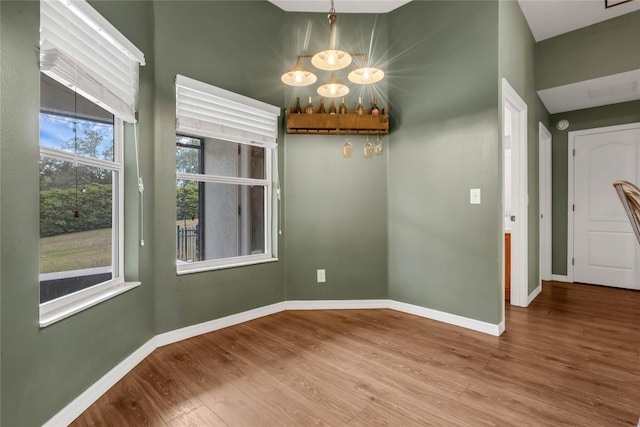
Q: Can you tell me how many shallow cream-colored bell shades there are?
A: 4